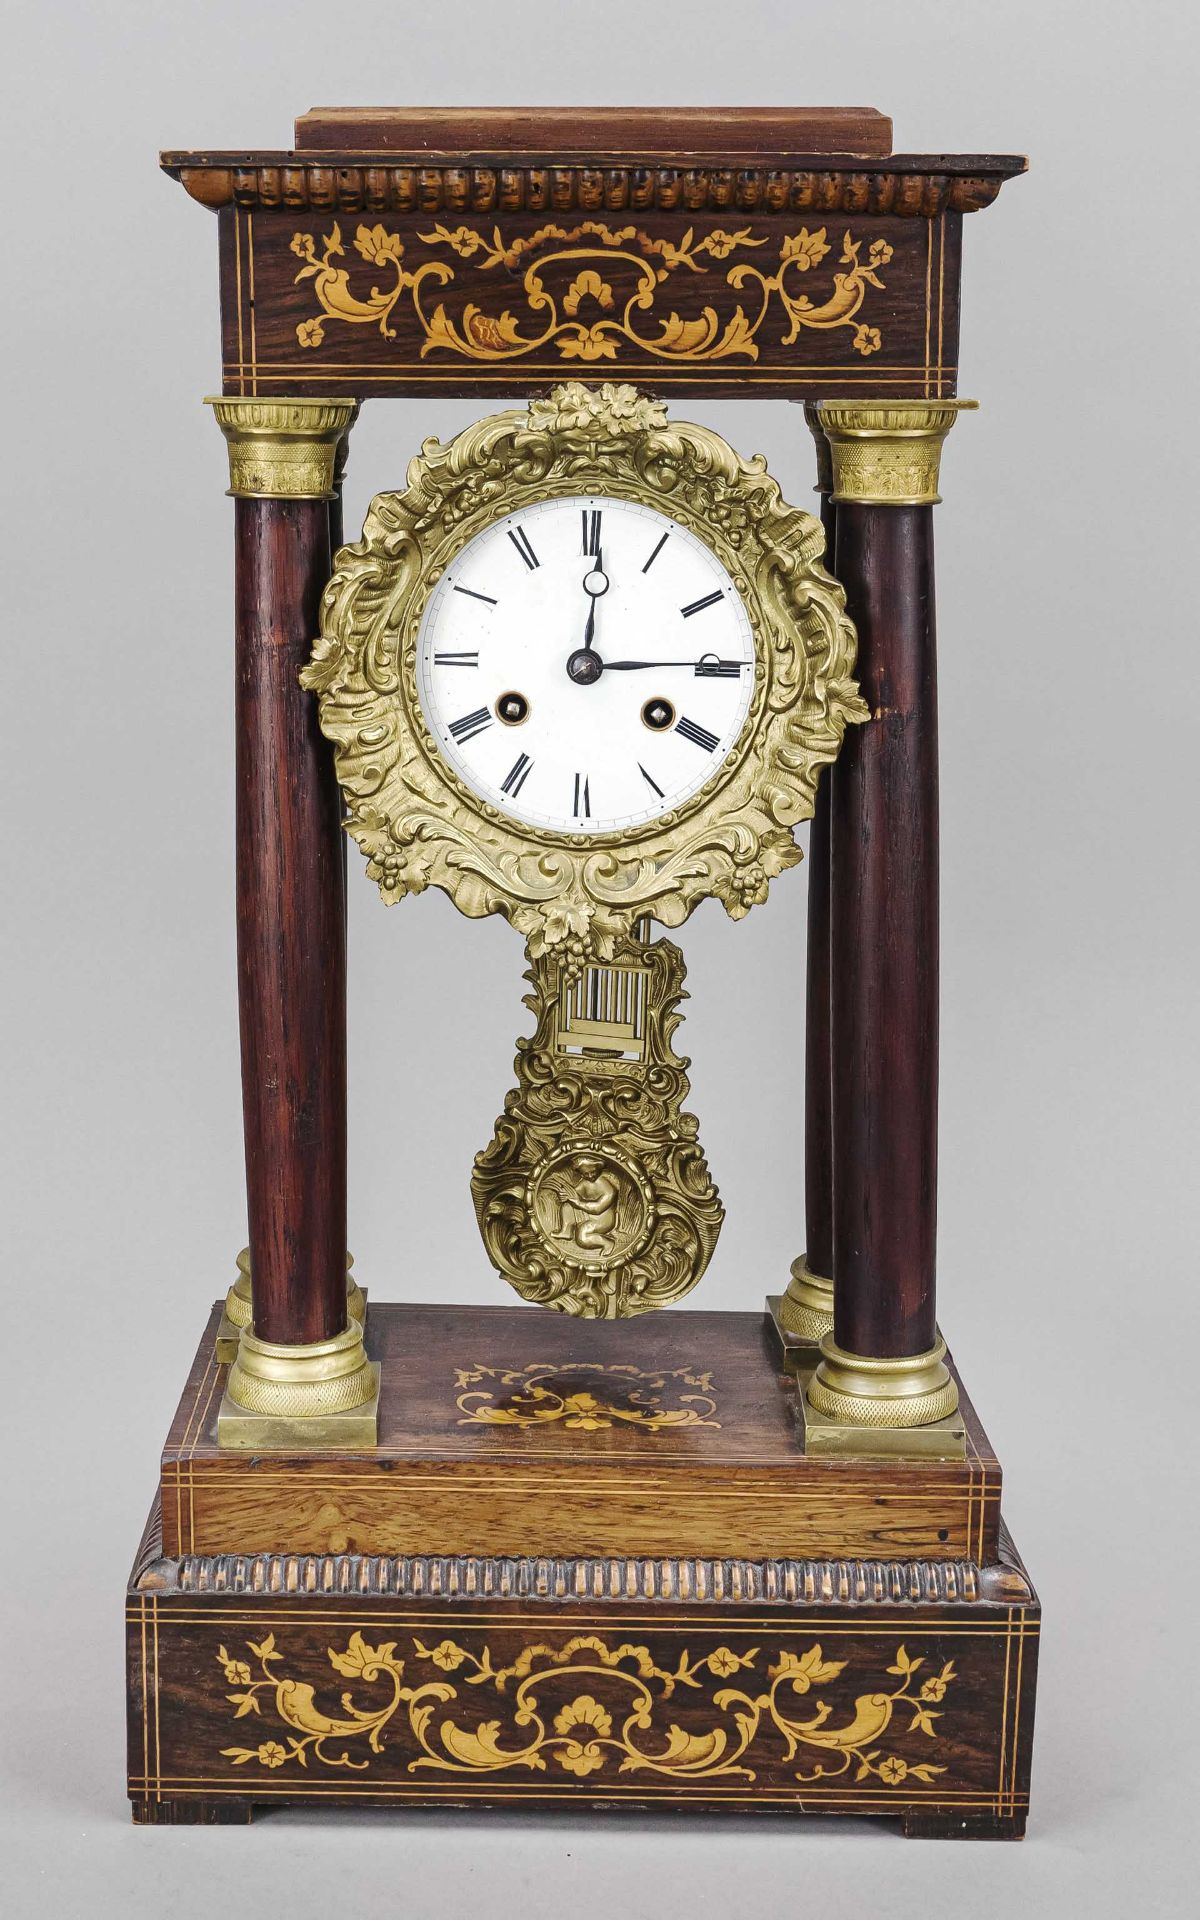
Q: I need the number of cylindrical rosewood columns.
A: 4